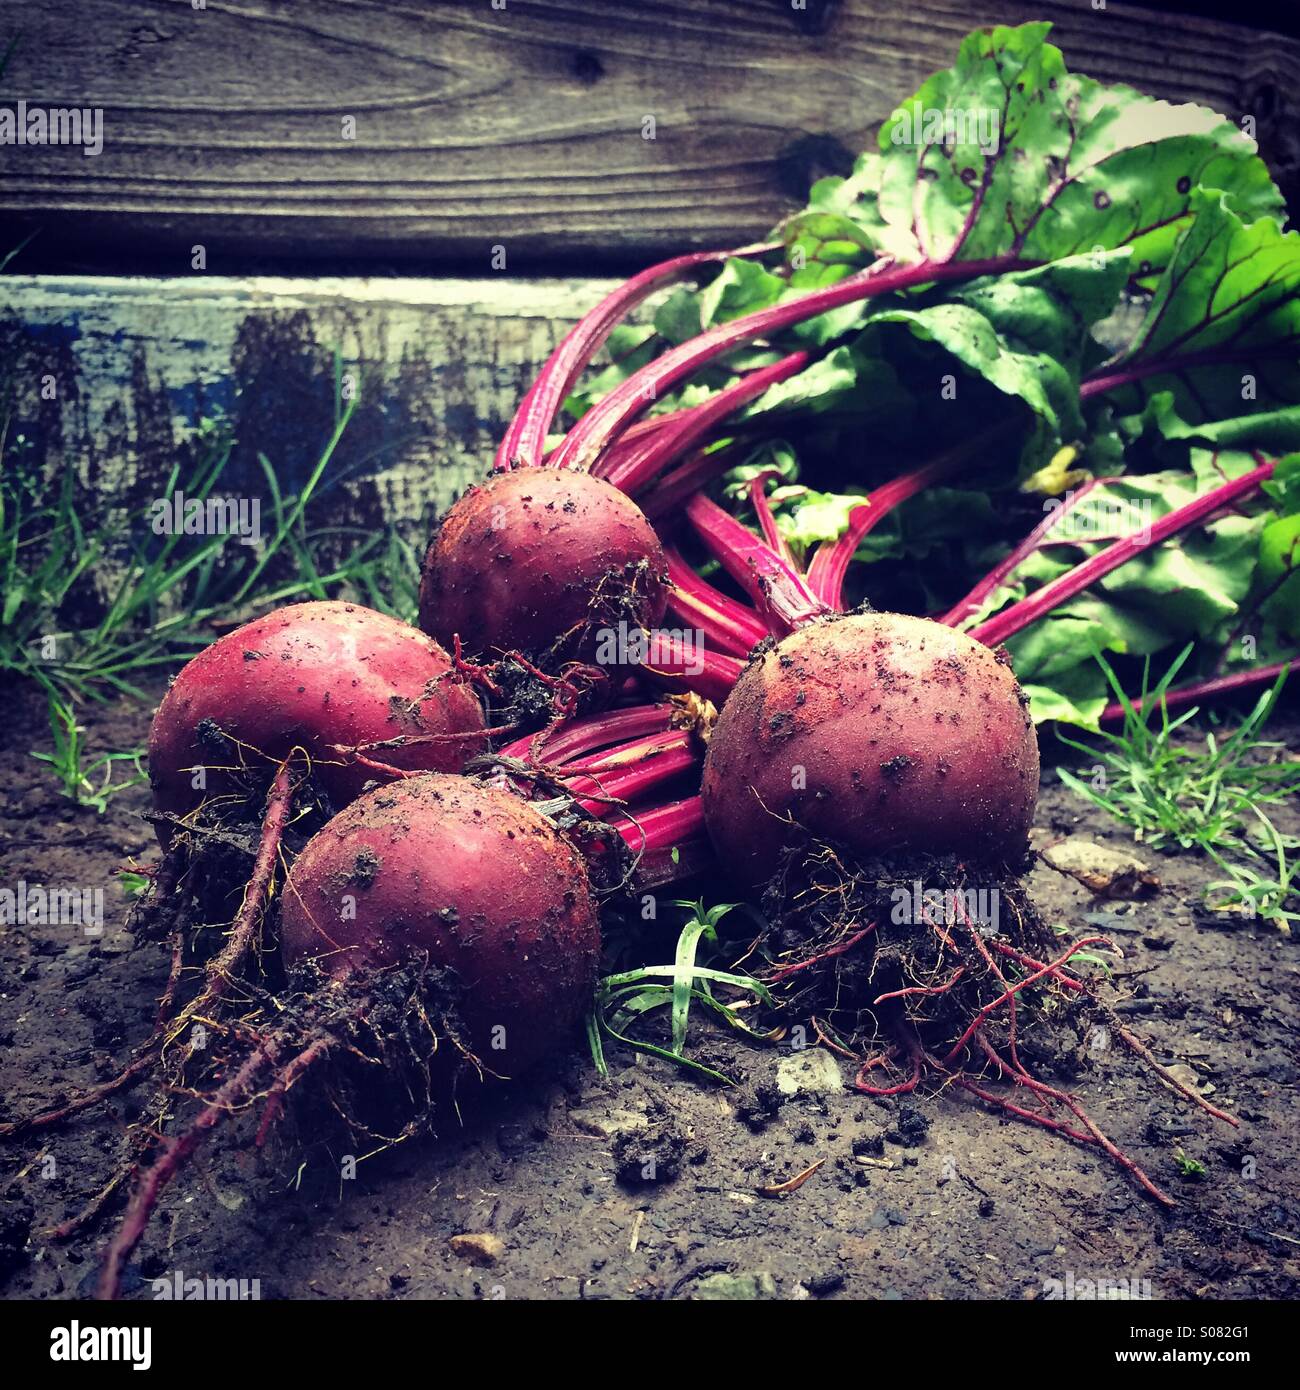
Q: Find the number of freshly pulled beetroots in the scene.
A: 4